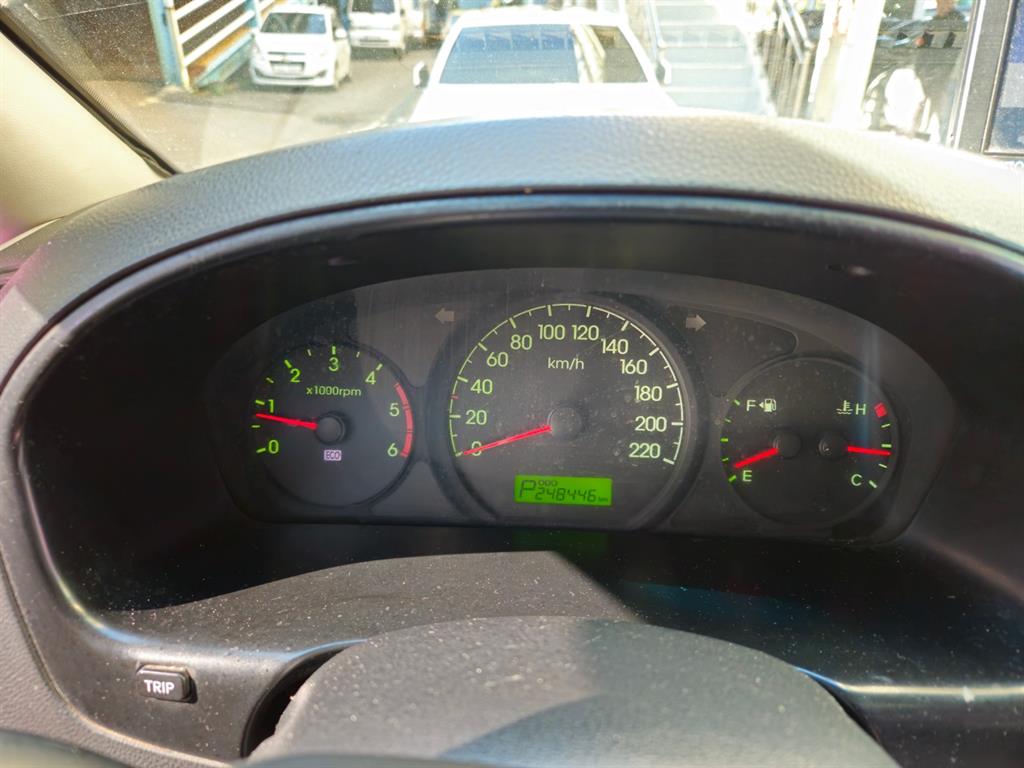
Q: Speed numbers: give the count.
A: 12